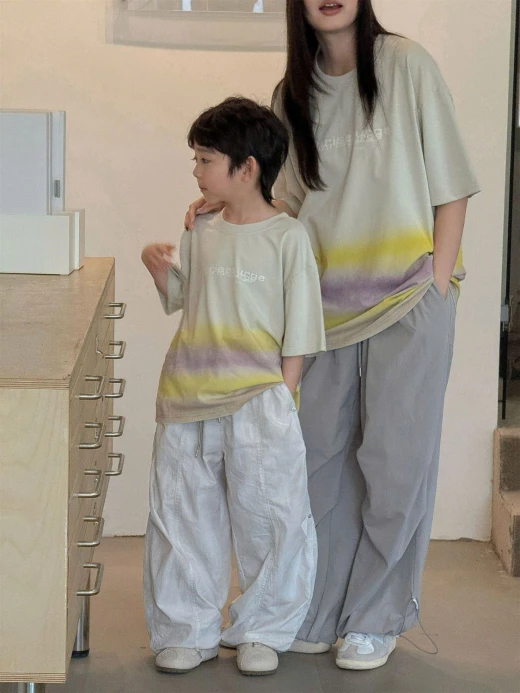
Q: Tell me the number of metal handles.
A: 10